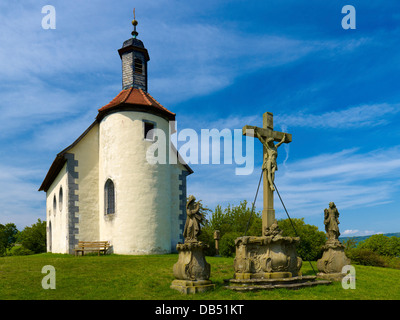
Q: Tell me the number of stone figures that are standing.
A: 2